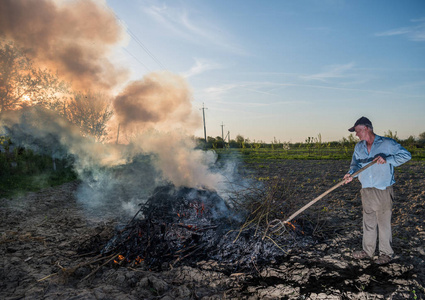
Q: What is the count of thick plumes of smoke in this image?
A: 2